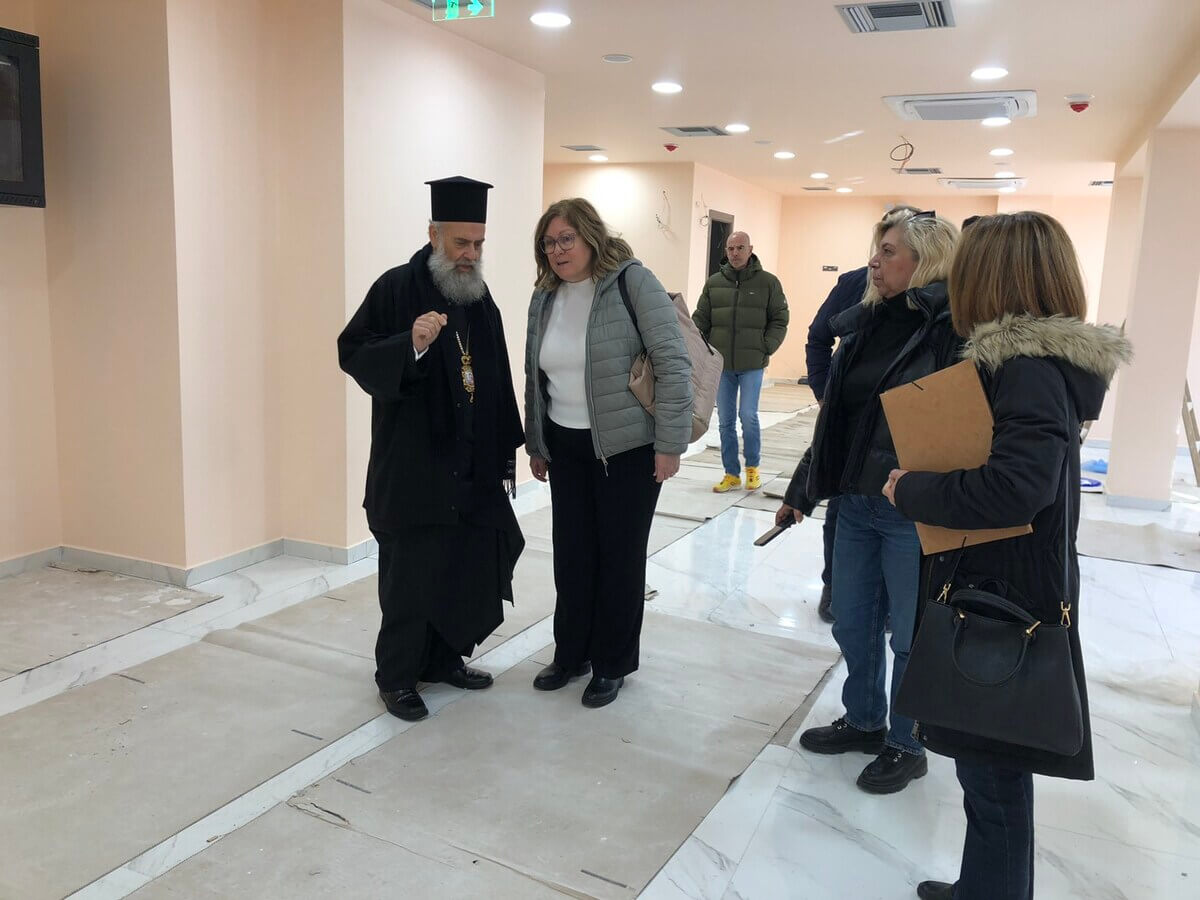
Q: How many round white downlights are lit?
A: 12